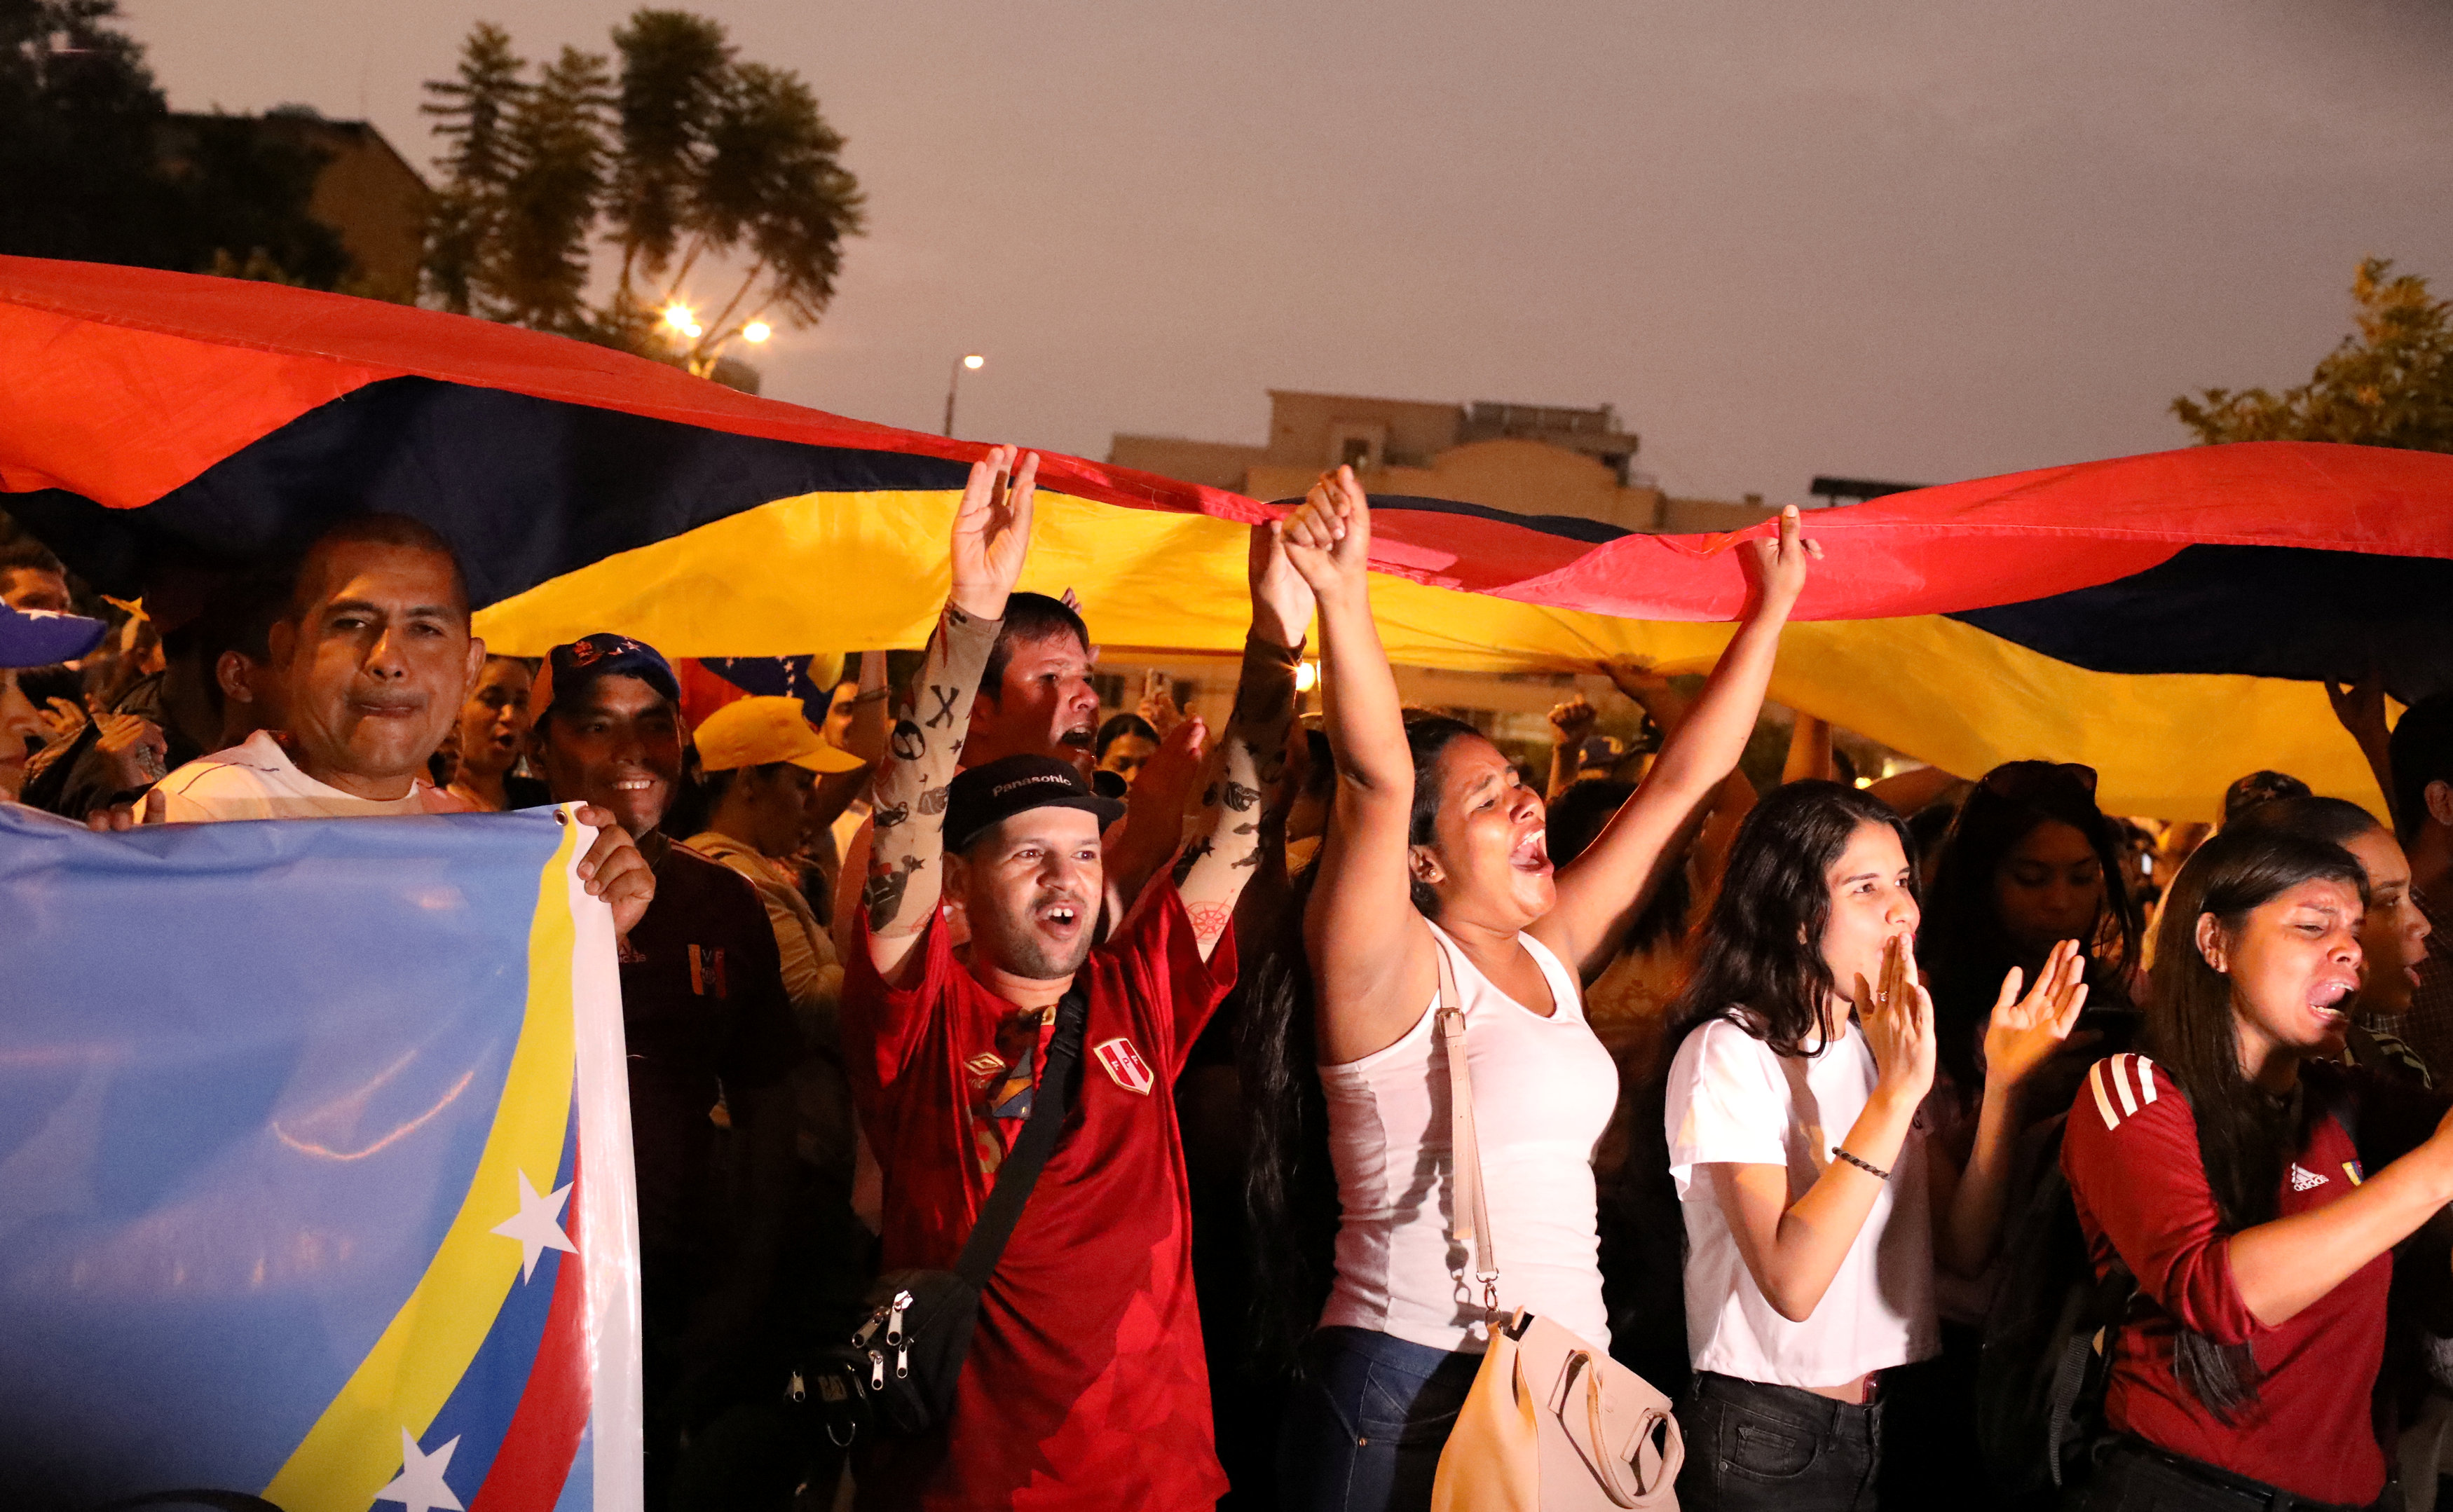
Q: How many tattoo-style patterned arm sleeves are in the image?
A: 2